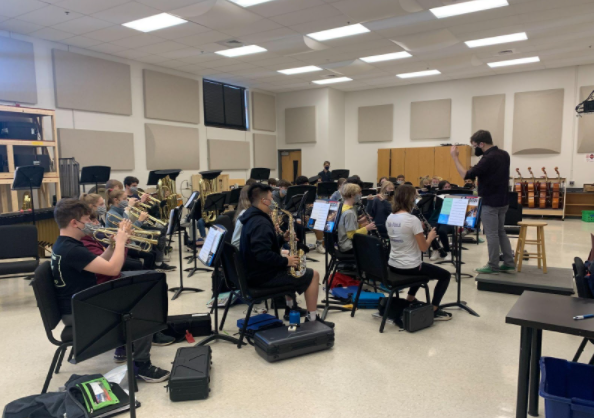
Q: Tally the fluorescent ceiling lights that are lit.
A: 11